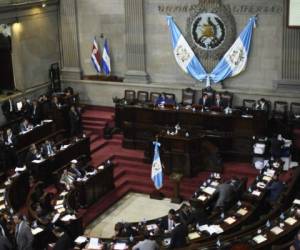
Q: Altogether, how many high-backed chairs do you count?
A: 11